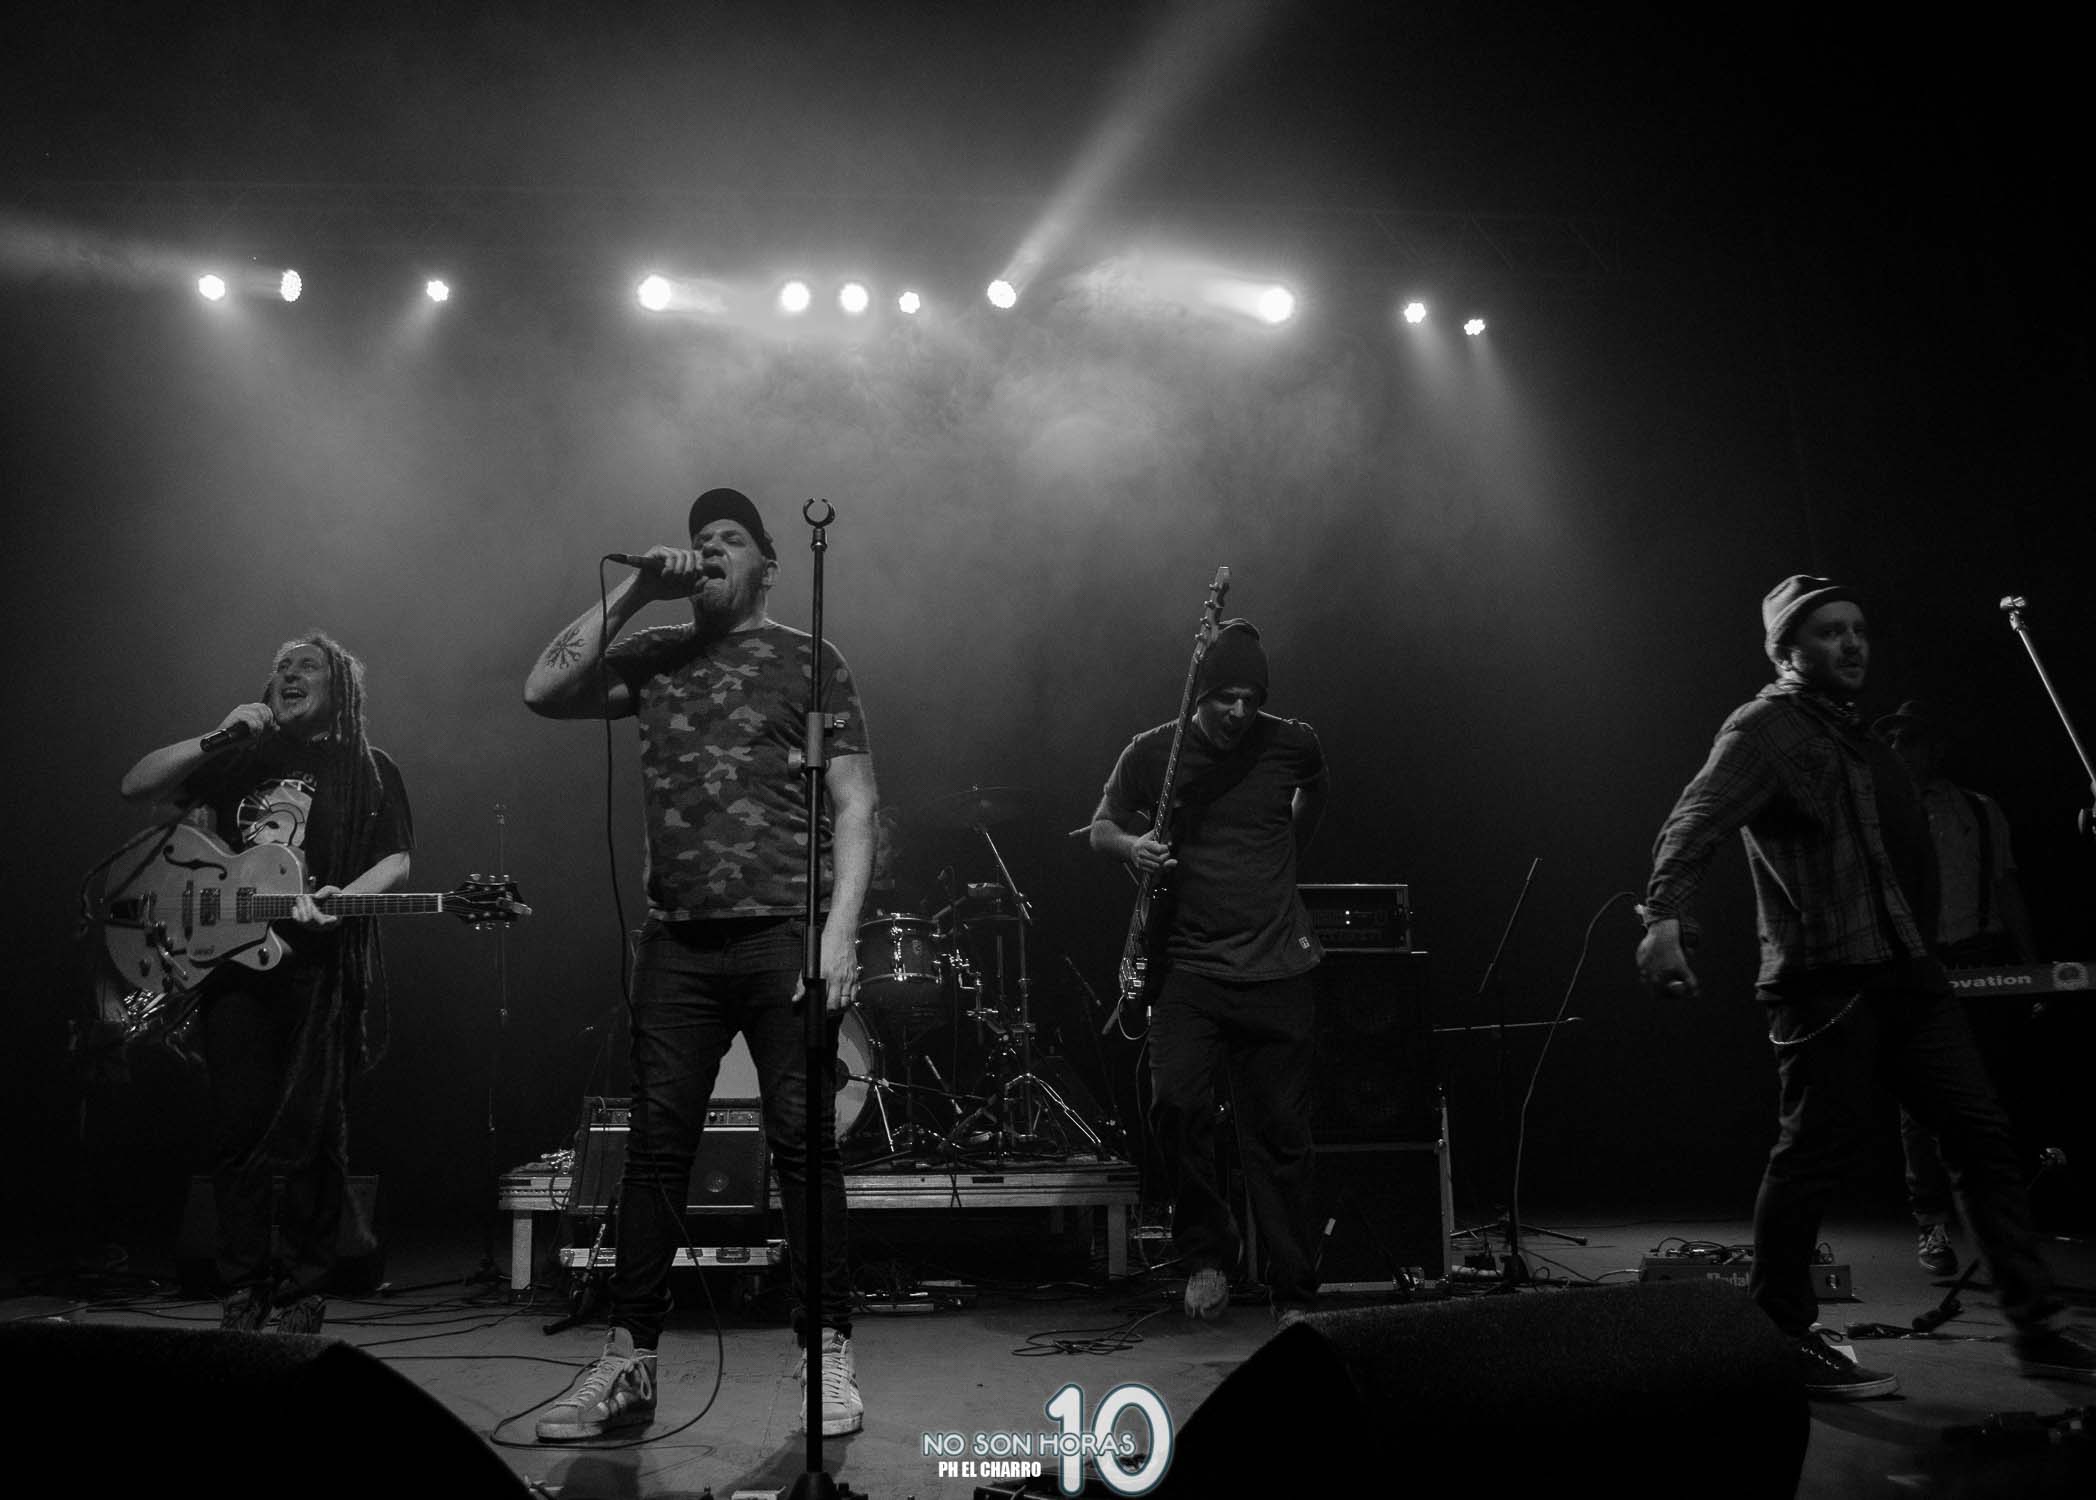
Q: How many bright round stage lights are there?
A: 11